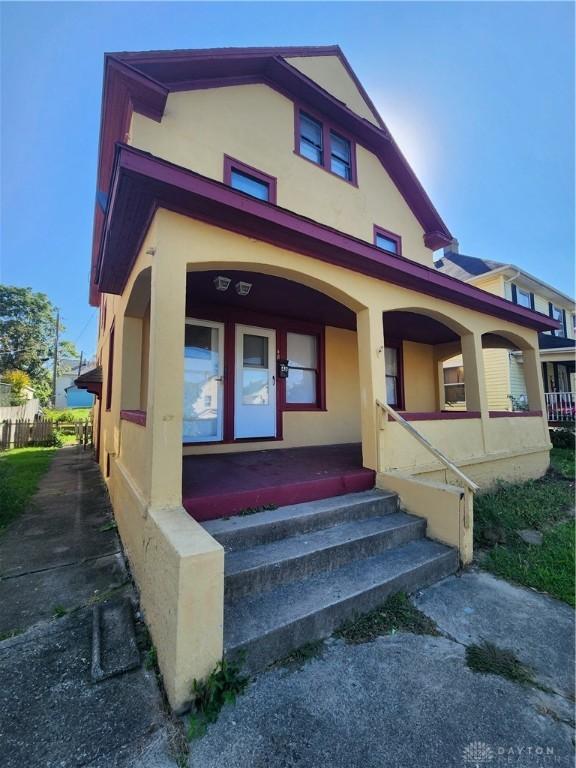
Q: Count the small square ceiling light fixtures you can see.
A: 2